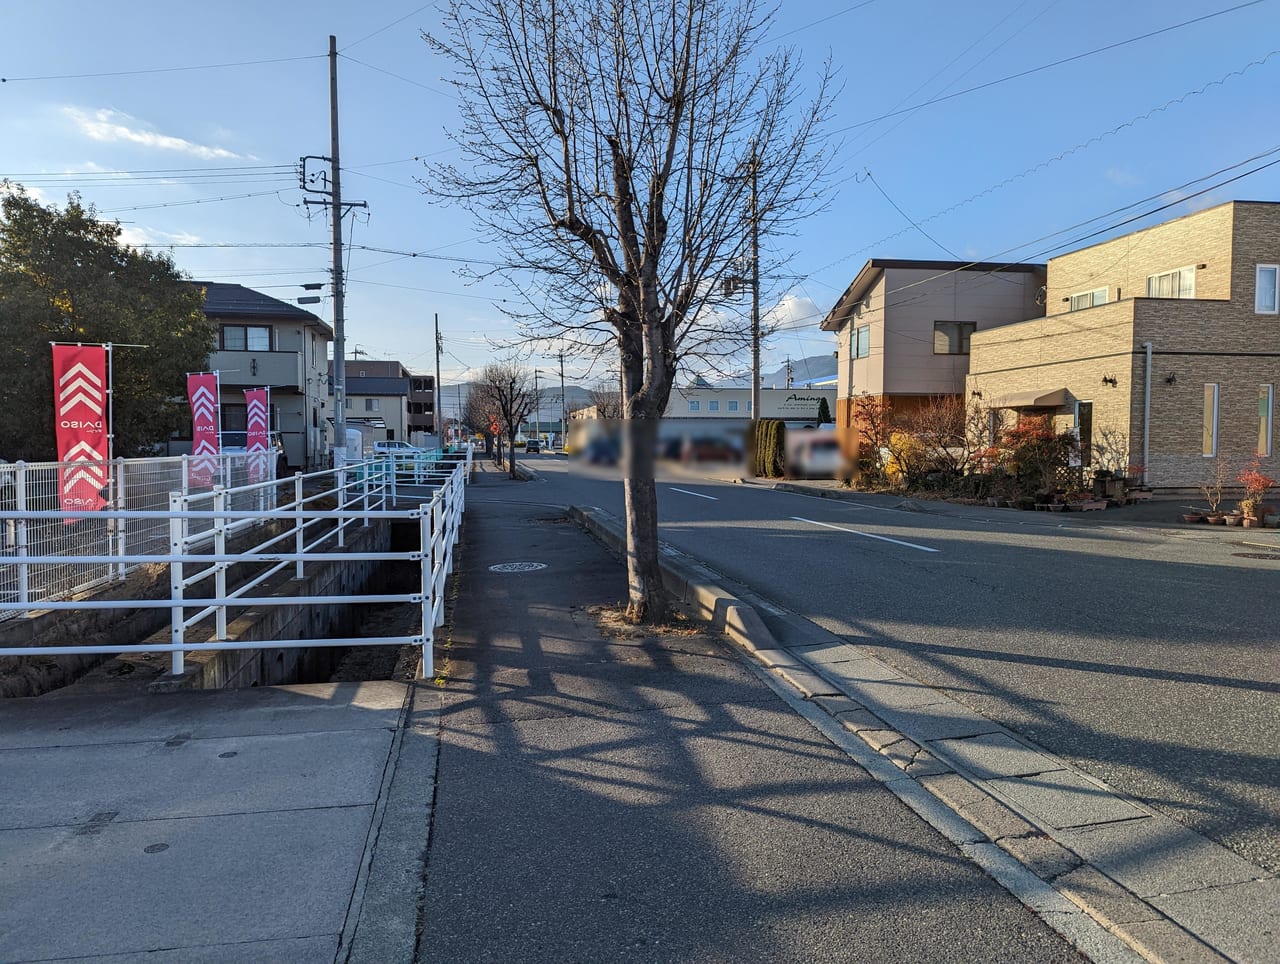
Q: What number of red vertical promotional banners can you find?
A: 3